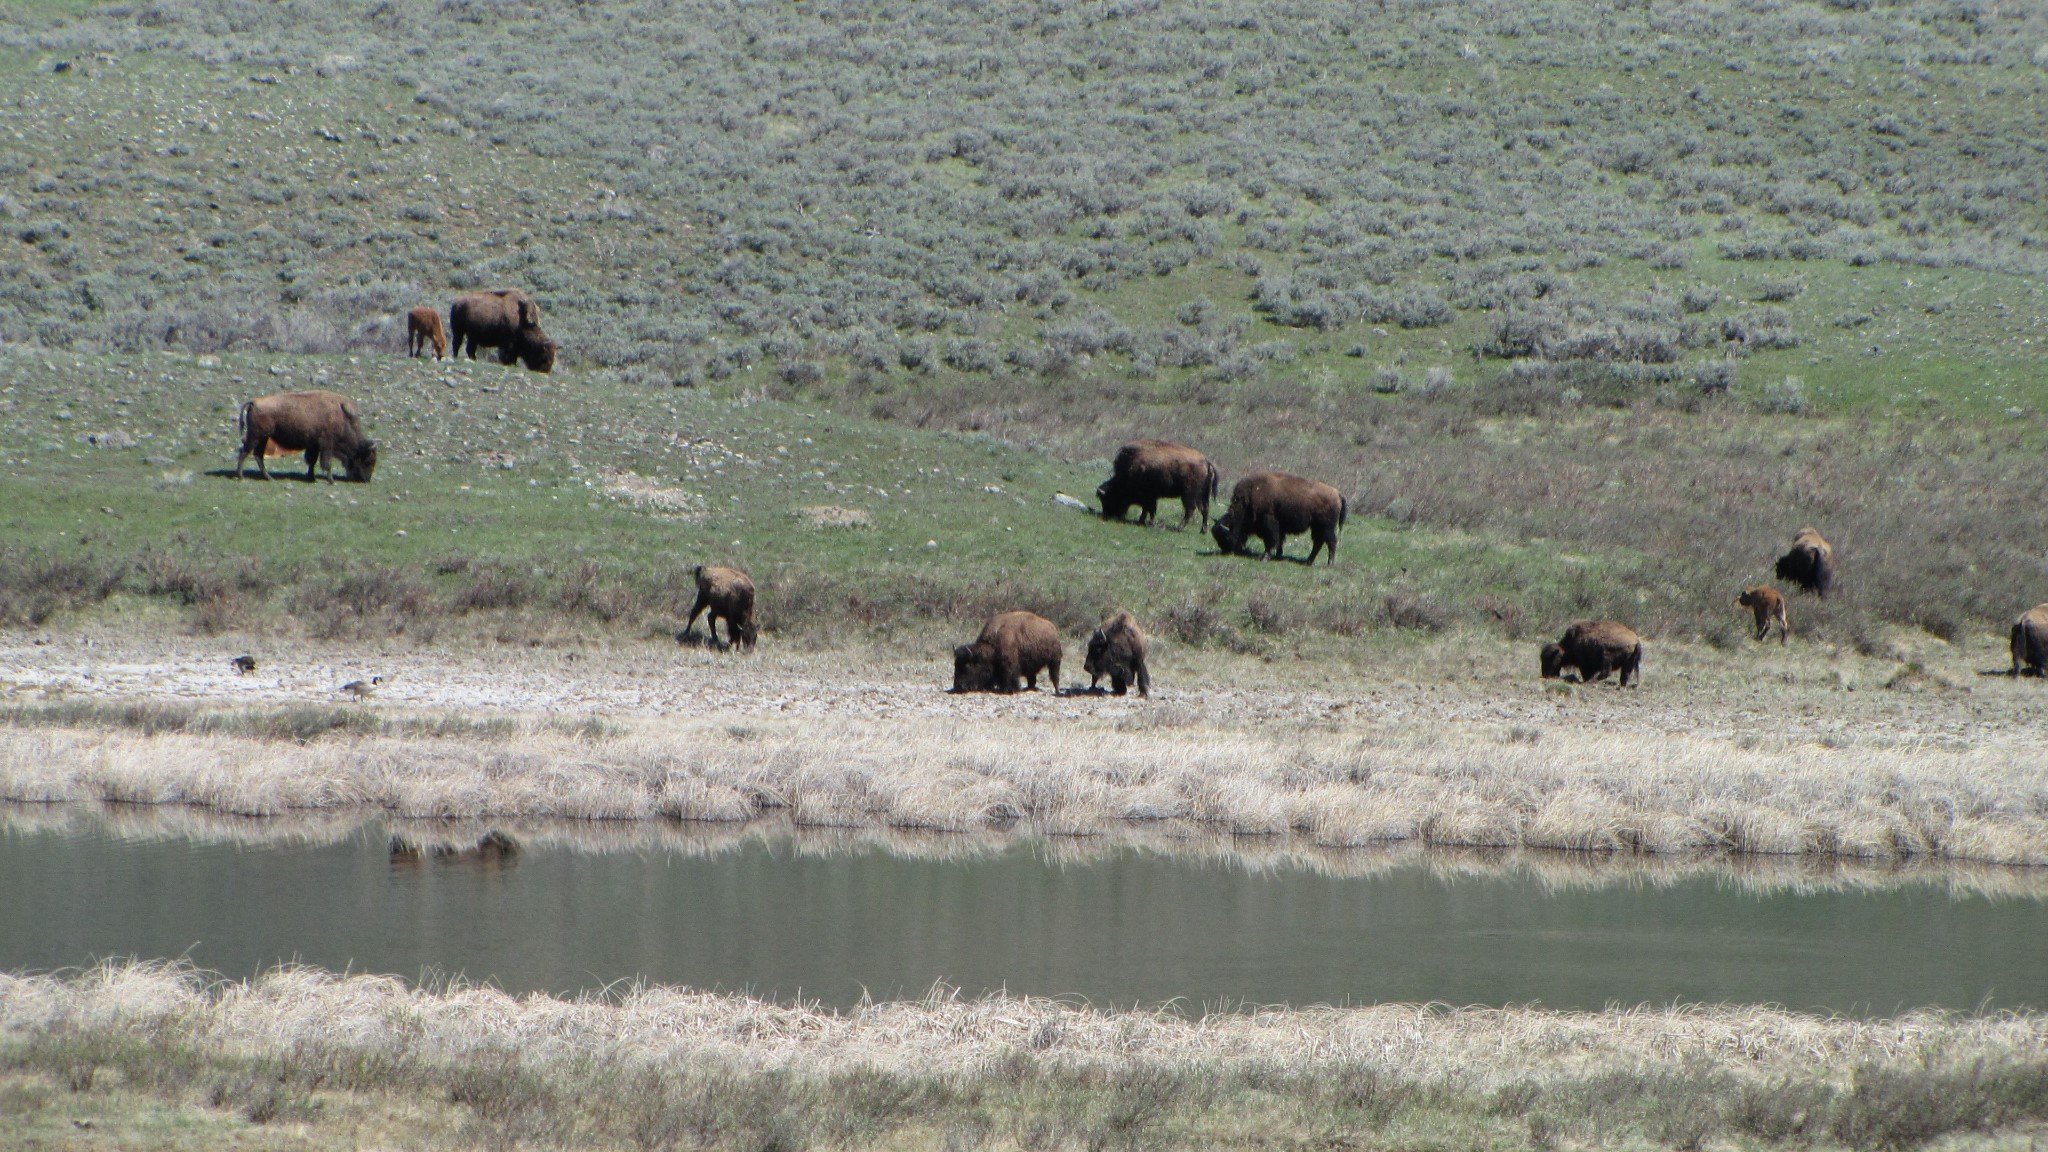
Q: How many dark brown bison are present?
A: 10